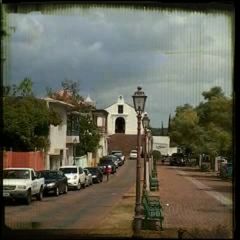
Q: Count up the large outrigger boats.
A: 0